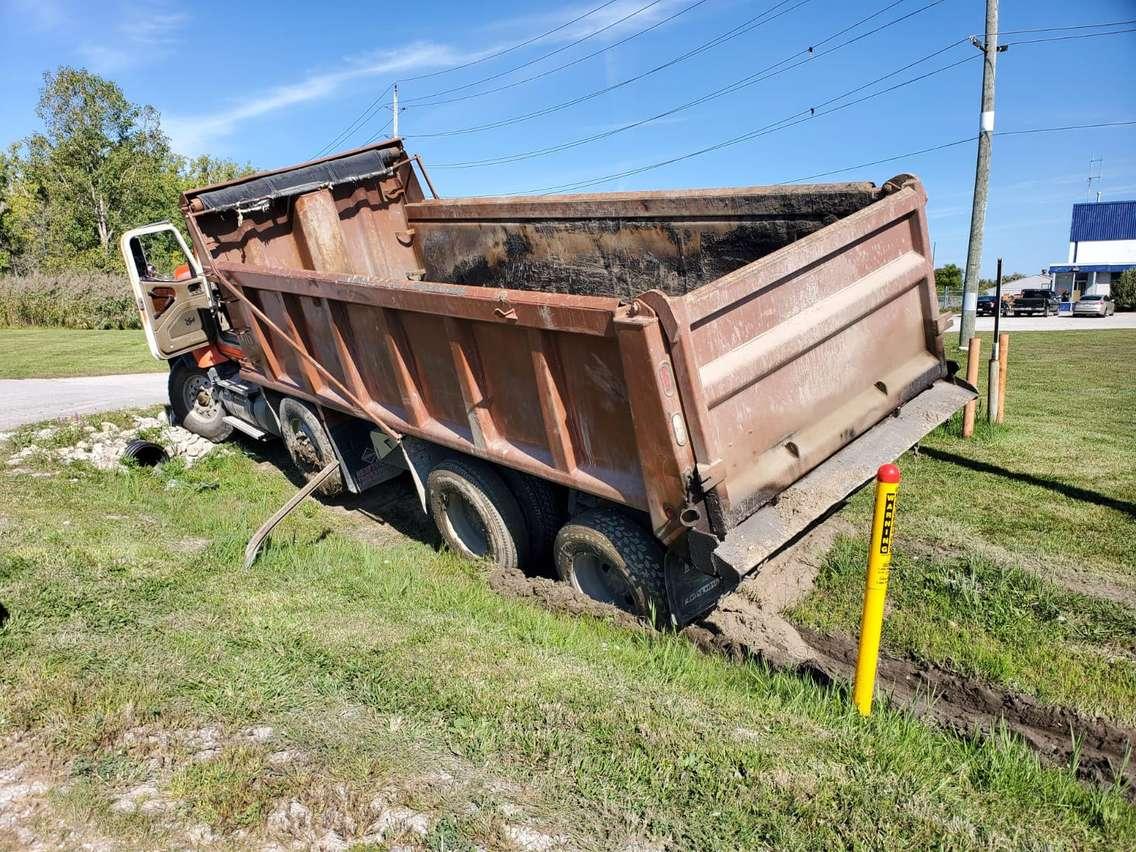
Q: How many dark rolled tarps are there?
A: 1